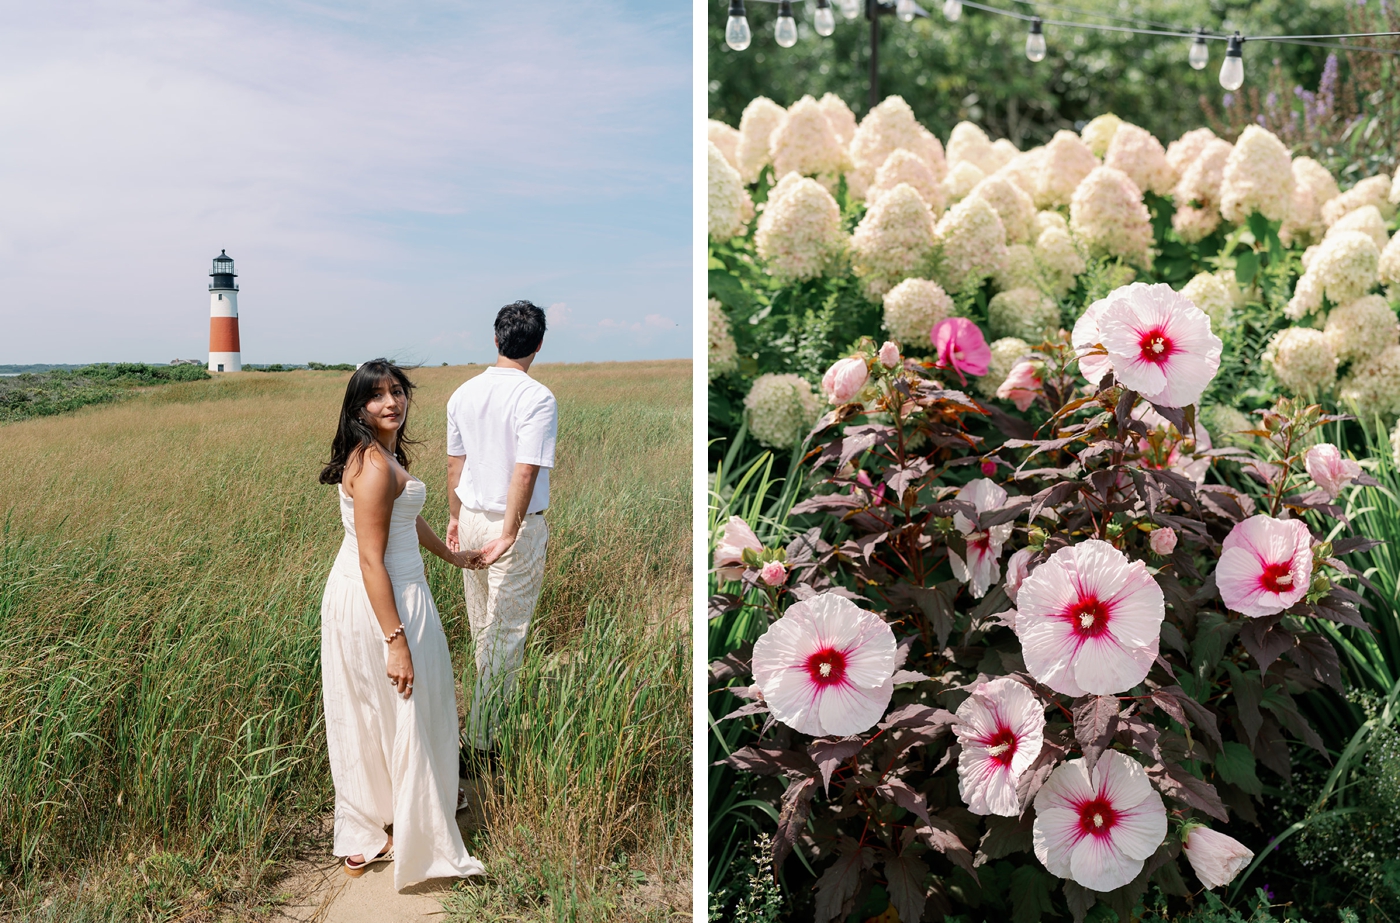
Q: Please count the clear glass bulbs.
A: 9